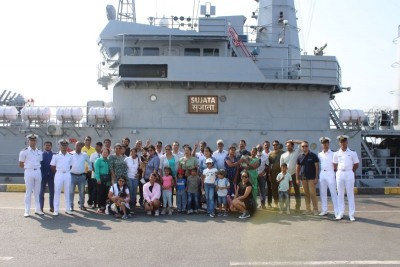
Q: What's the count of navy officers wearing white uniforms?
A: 4